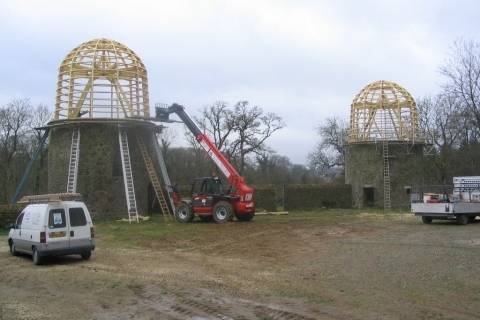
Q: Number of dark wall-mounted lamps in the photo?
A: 0